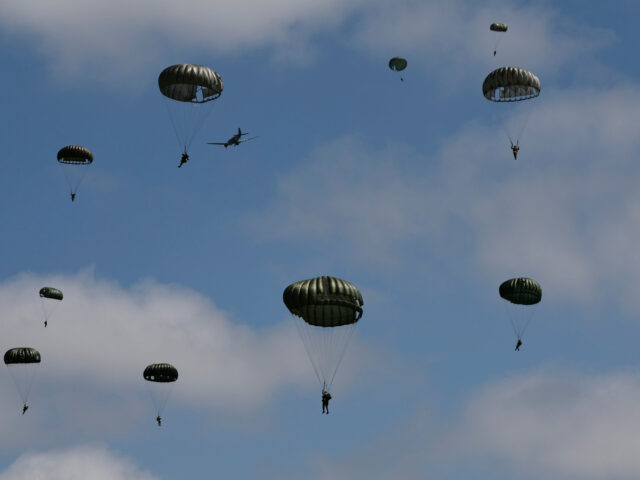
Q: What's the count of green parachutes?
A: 10